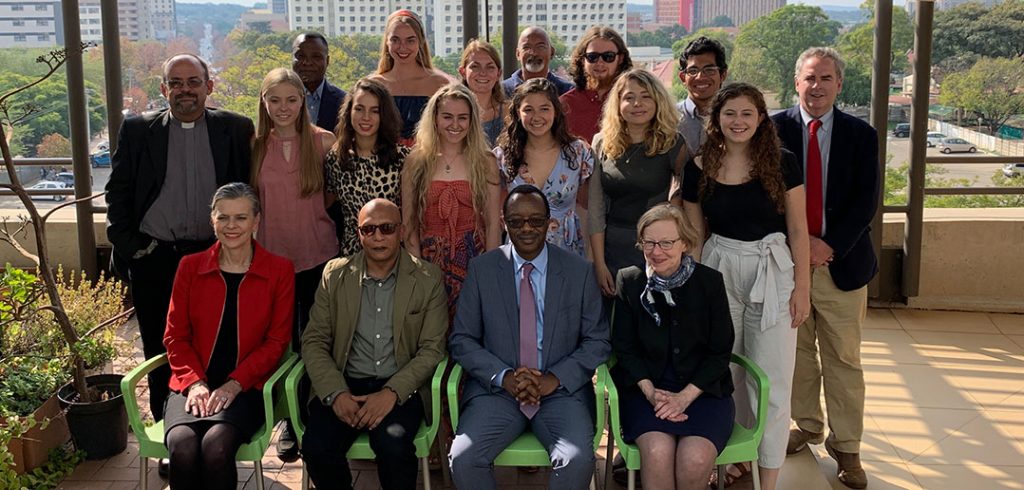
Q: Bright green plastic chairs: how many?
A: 4